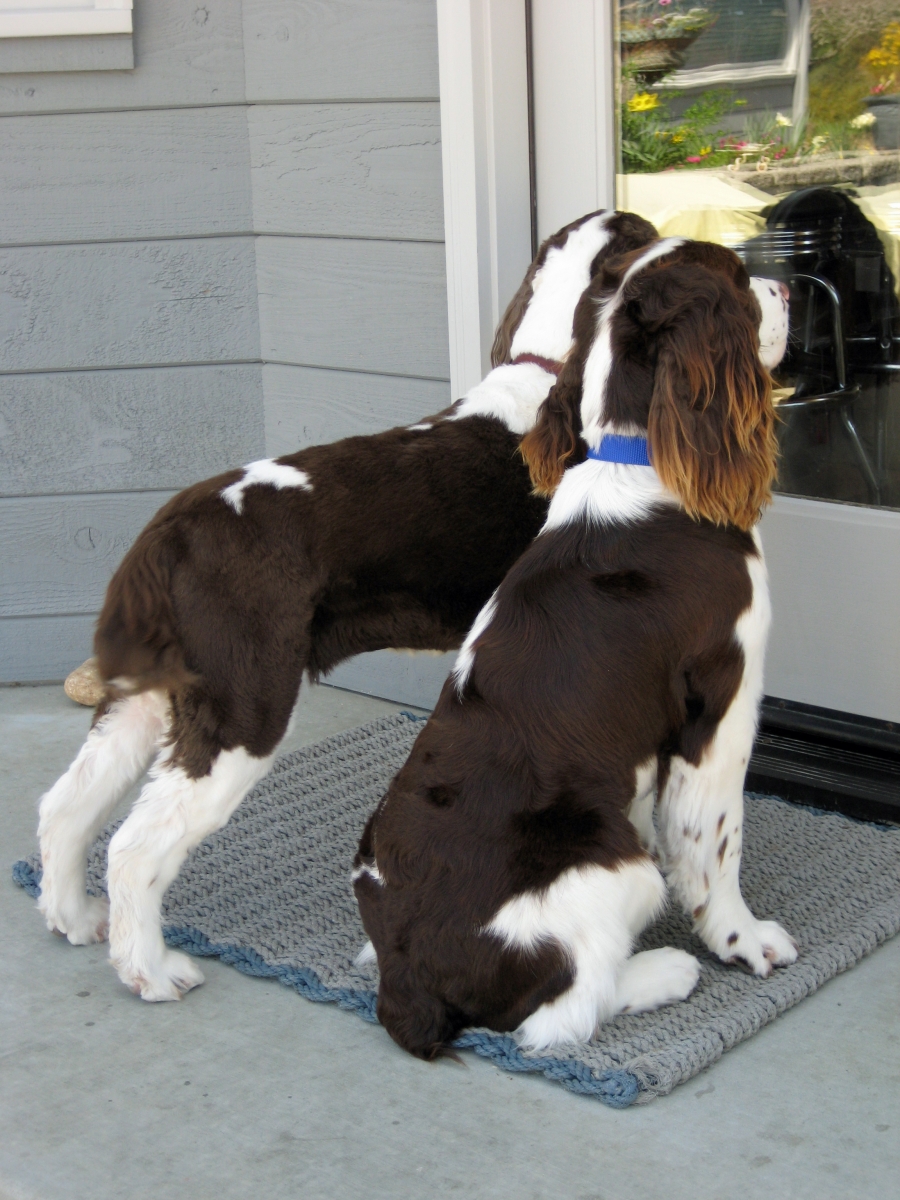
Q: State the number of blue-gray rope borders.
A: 2